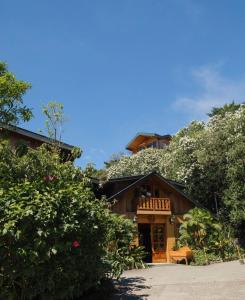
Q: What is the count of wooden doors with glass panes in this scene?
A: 1